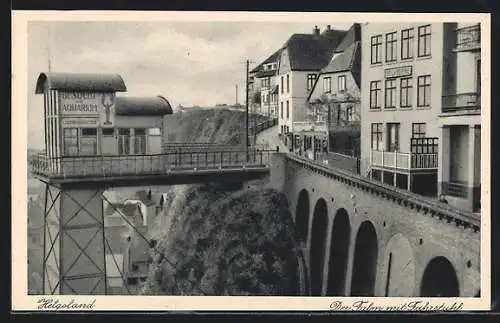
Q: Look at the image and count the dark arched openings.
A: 5